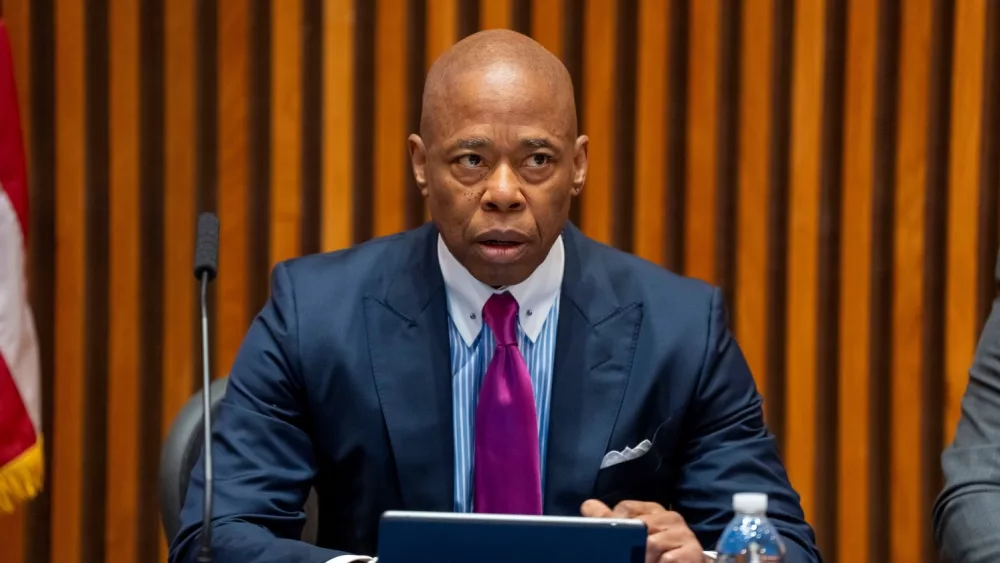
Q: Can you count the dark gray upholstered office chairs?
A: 1